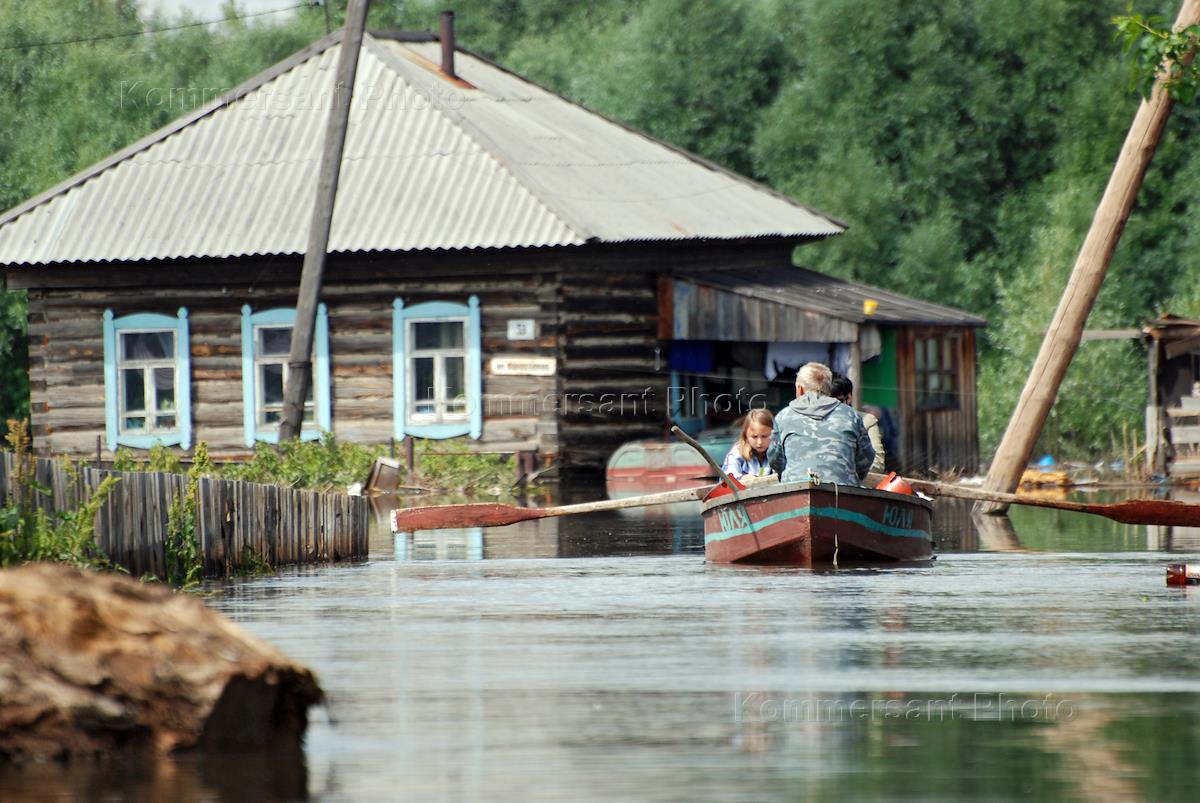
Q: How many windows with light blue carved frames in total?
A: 3